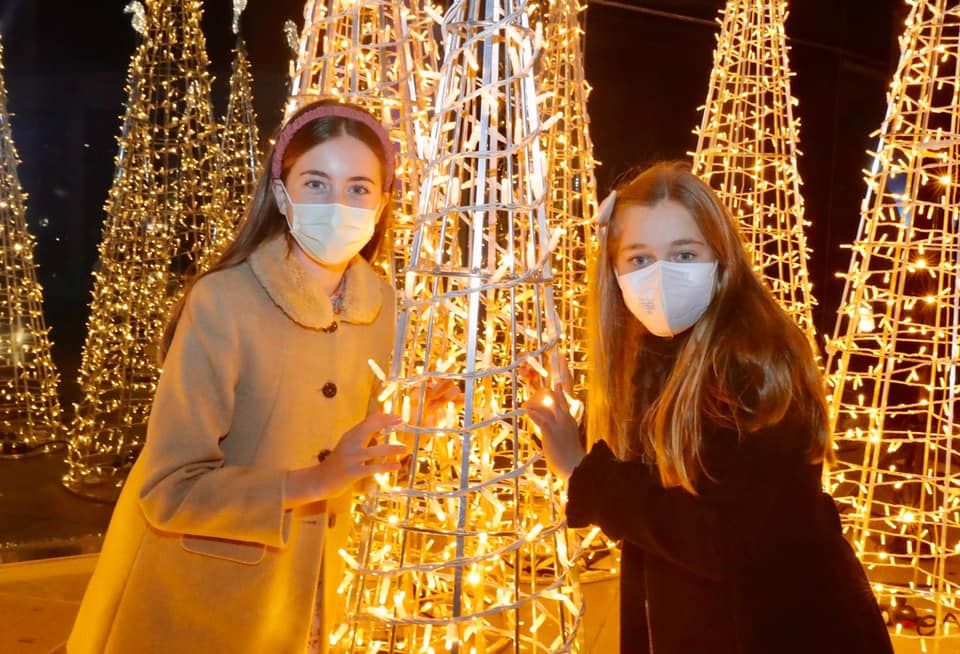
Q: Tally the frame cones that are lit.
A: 8